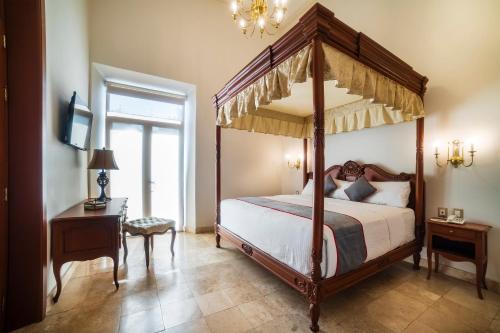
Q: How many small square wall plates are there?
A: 2